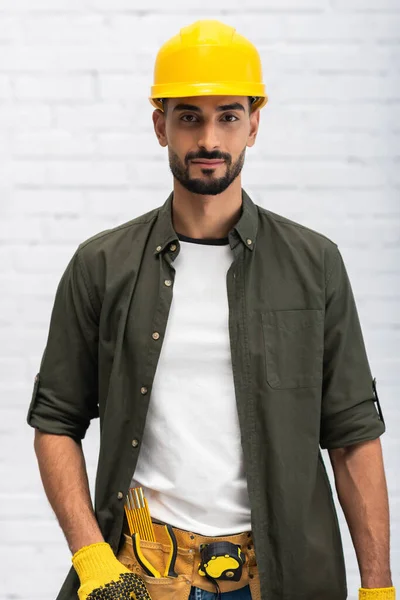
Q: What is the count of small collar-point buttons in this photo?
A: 2